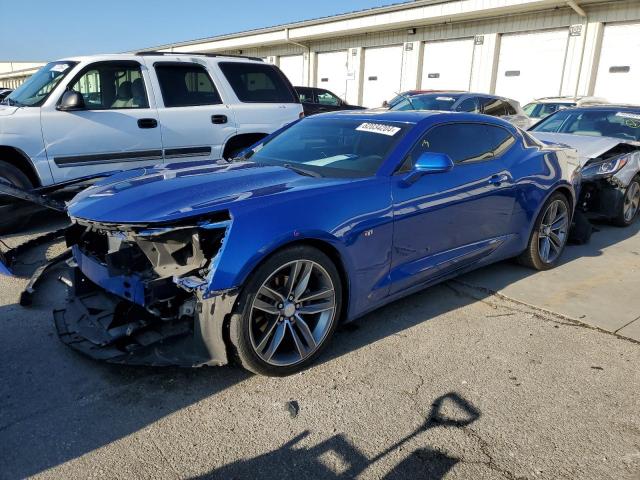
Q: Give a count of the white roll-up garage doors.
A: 6